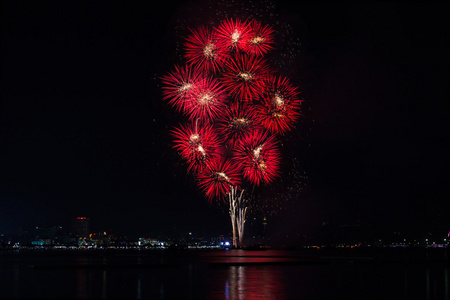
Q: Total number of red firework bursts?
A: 11